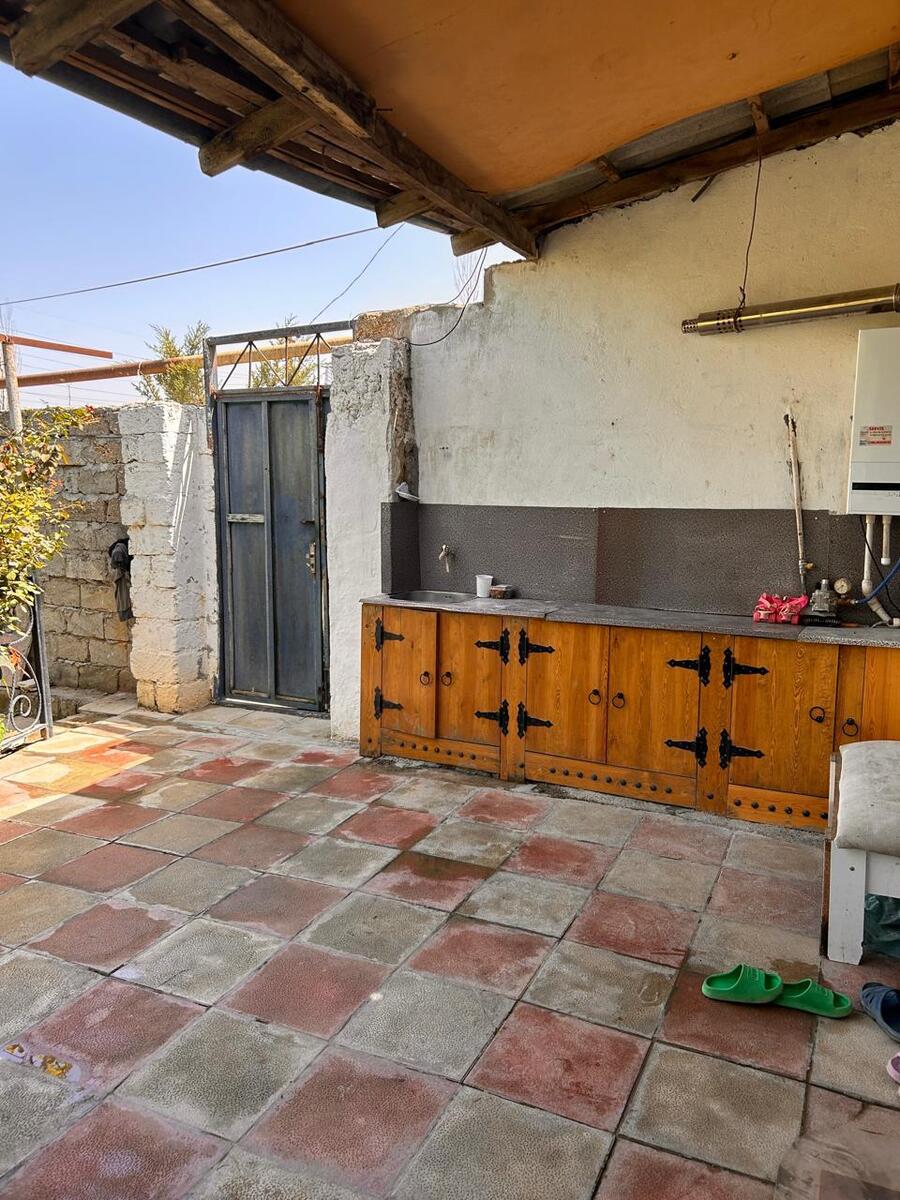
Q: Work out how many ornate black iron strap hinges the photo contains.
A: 10